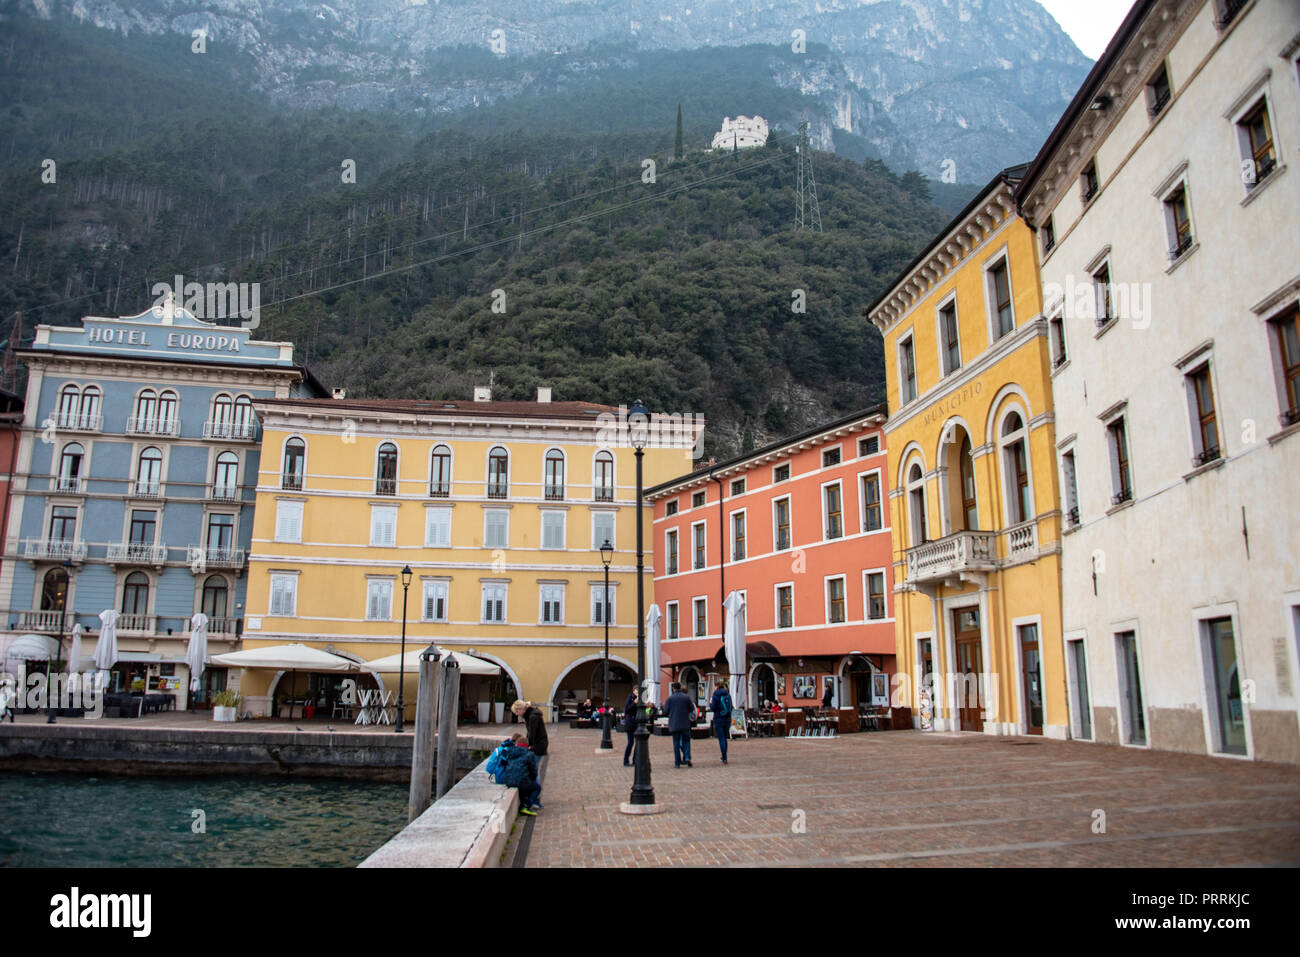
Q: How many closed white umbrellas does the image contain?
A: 5